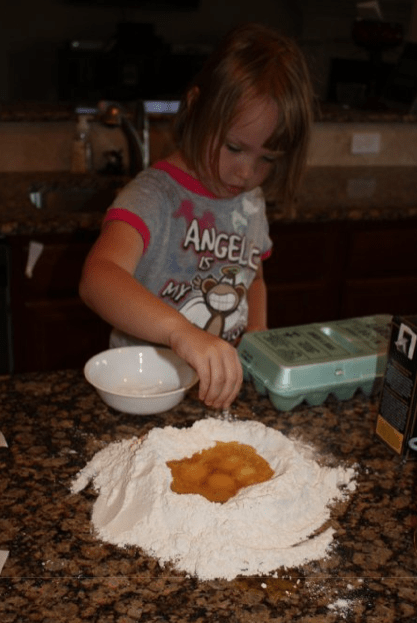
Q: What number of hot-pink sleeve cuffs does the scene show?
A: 2